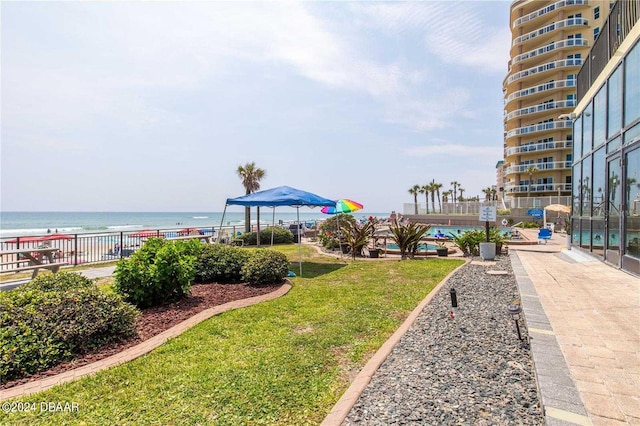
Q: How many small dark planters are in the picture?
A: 2